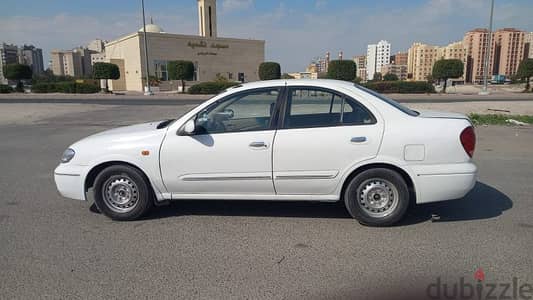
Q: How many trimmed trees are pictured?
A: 7